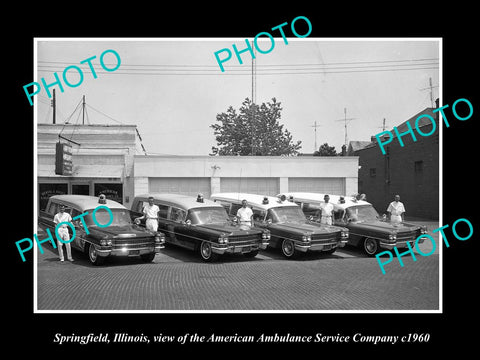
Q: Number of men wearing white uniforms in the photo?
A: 5